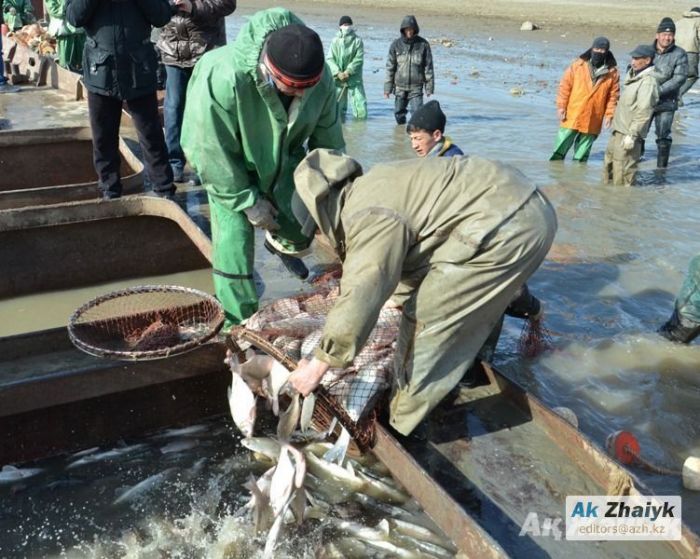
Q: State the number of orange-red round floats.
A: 1